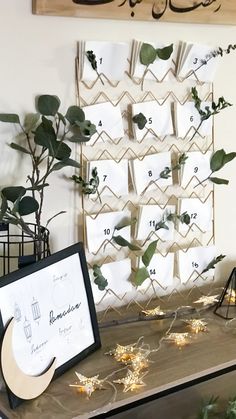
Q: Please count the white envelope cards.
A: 15